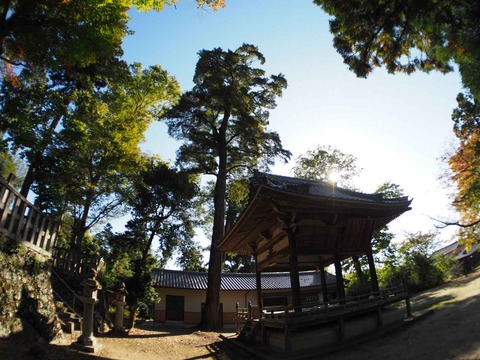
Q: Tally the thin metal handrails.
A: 2